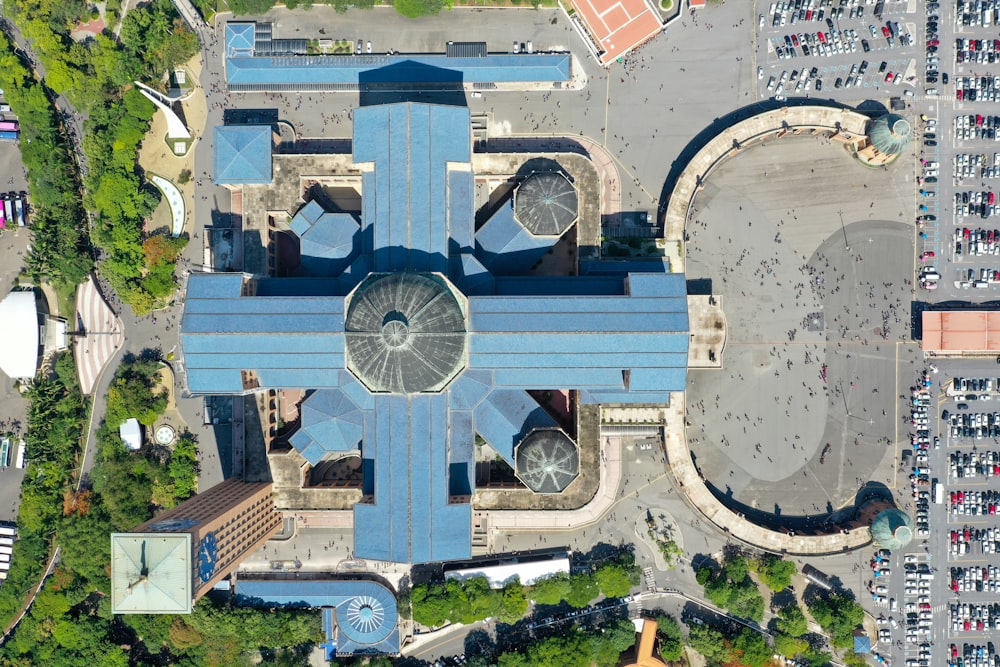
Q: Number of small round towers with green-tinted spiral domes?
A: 2